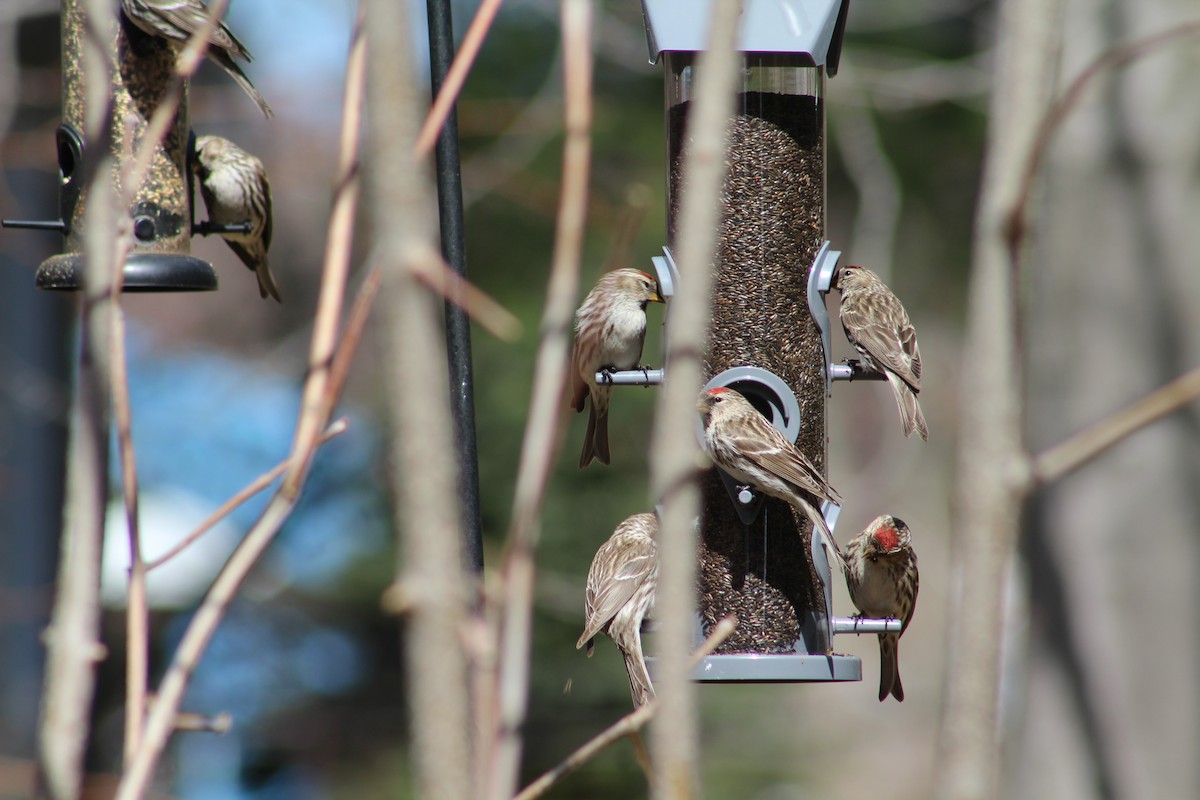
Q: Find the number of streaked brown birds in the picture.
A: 7